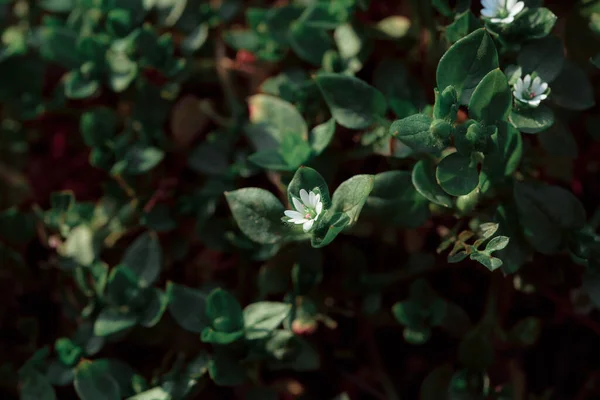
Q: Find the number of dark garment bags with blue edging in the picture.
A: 0